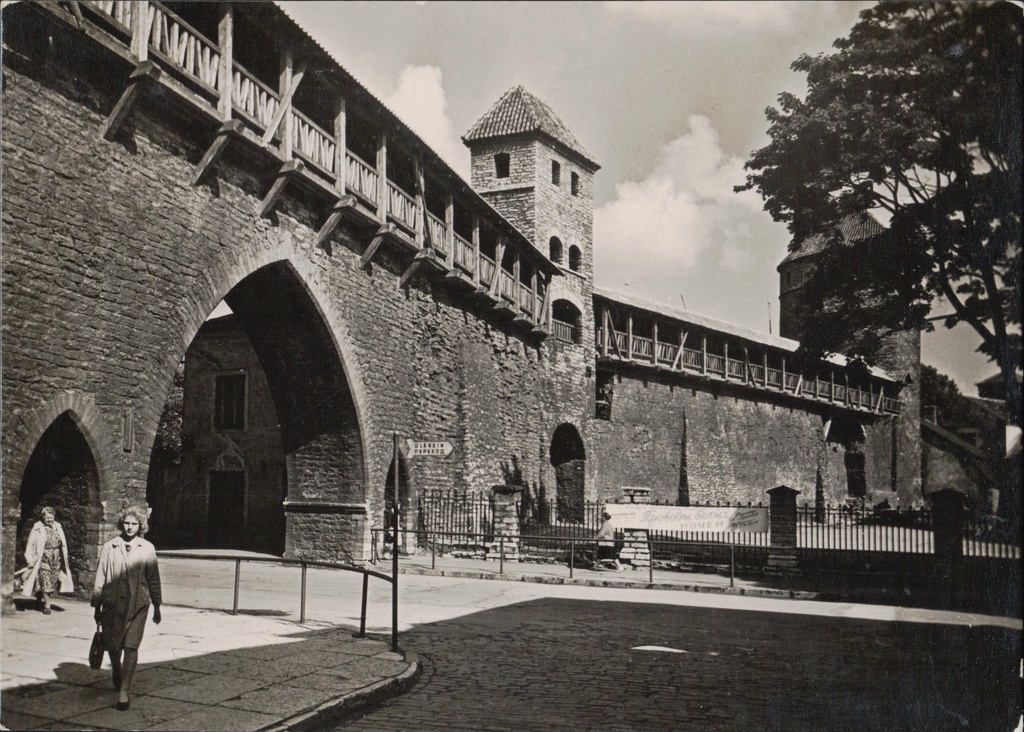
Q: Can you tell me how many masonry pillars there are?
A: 4